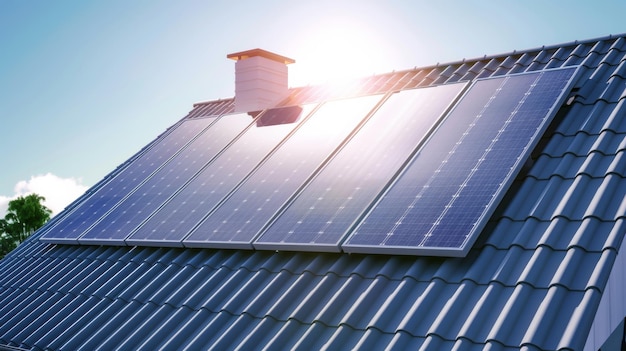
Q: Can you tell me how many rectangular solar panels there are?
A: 6